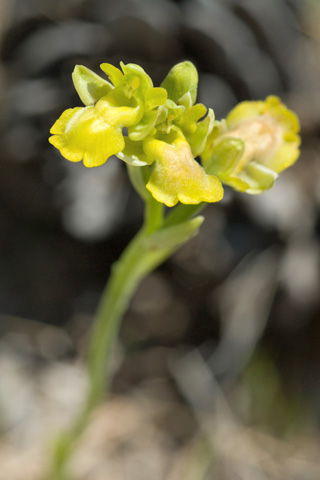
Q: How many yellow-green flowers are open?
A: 3